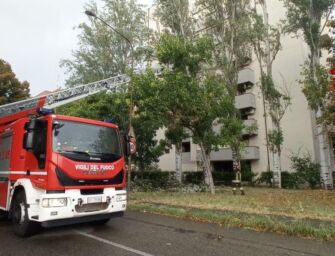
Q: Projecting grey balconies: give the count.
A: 4